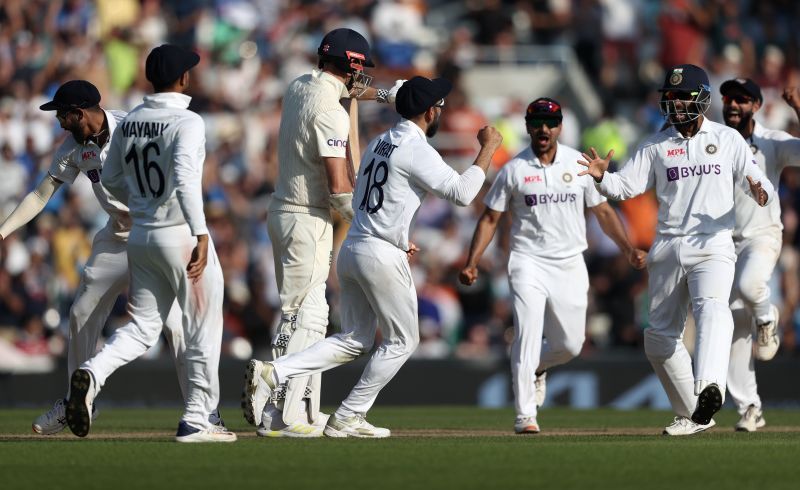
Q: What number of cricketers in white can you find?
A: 7